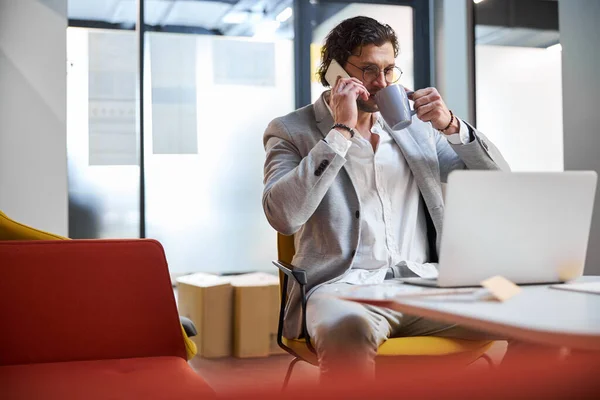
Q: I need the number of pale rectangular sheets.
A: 3